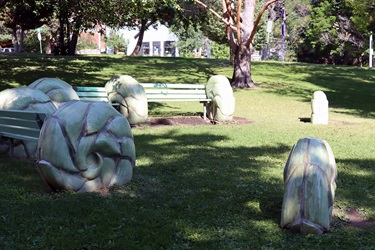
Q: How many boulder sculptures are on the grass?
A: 7